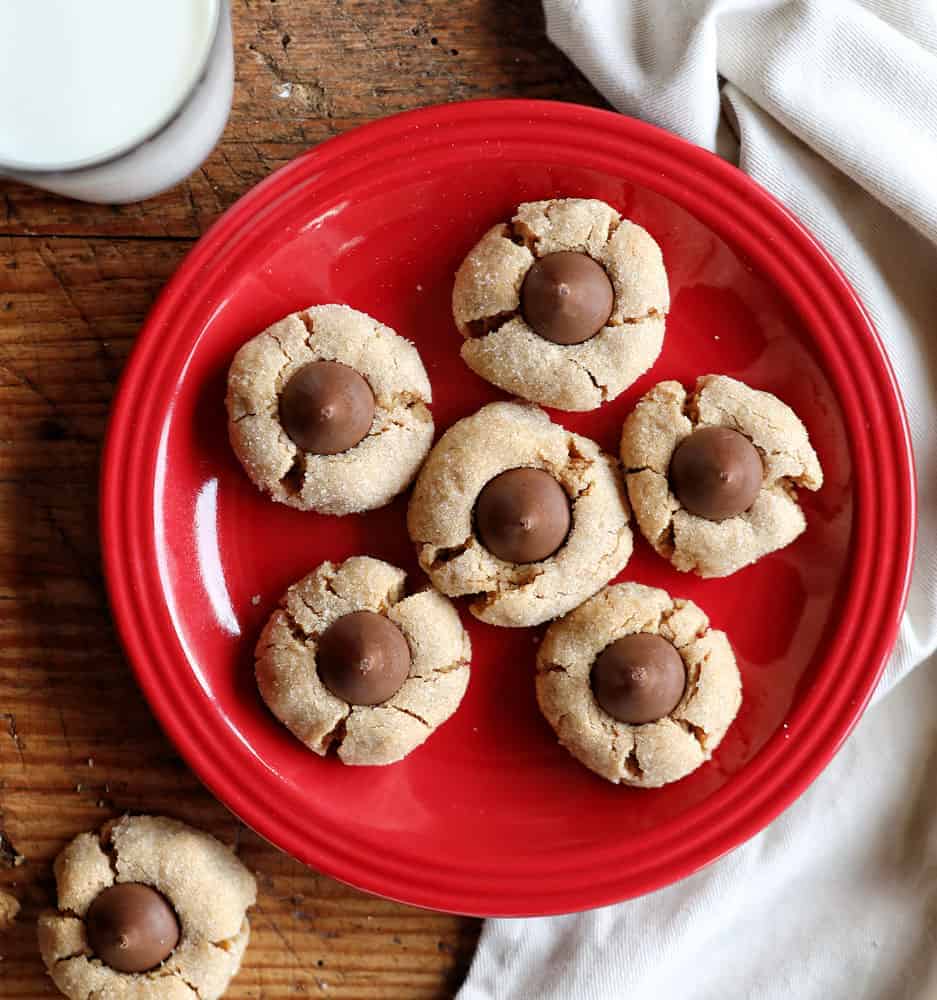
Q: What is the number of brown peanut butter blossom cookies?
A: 7